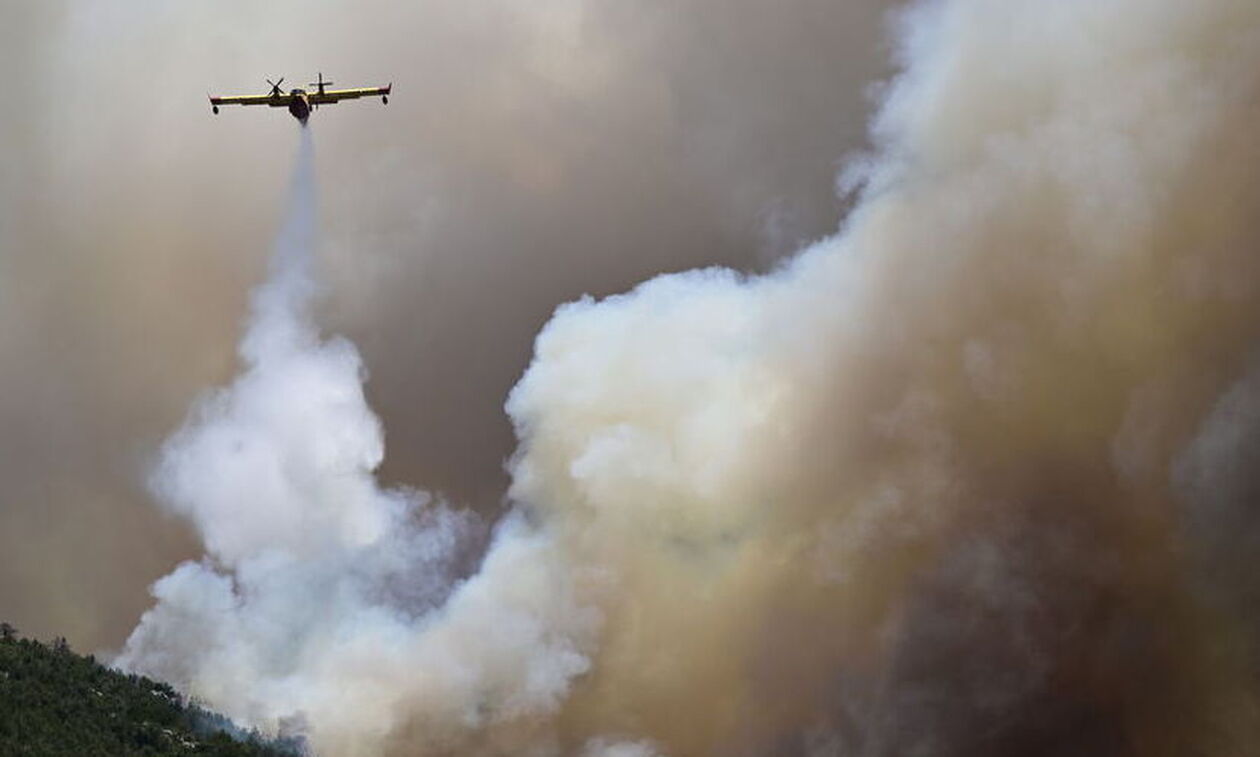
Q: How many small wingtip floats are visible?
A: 2